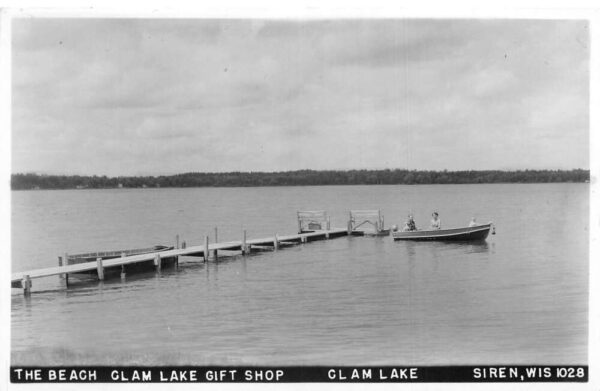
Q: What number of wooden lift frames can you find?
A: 2